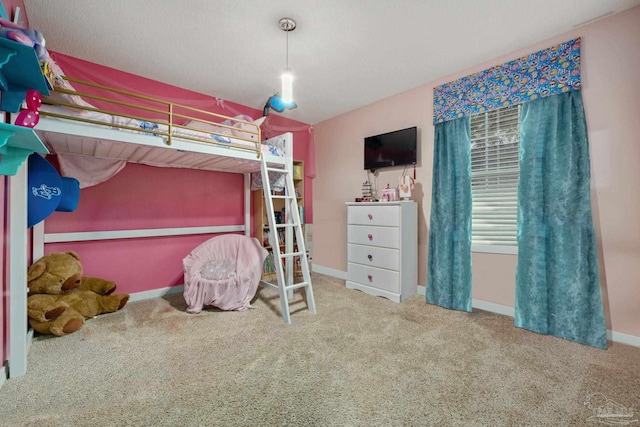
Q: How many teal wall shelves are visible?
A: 2